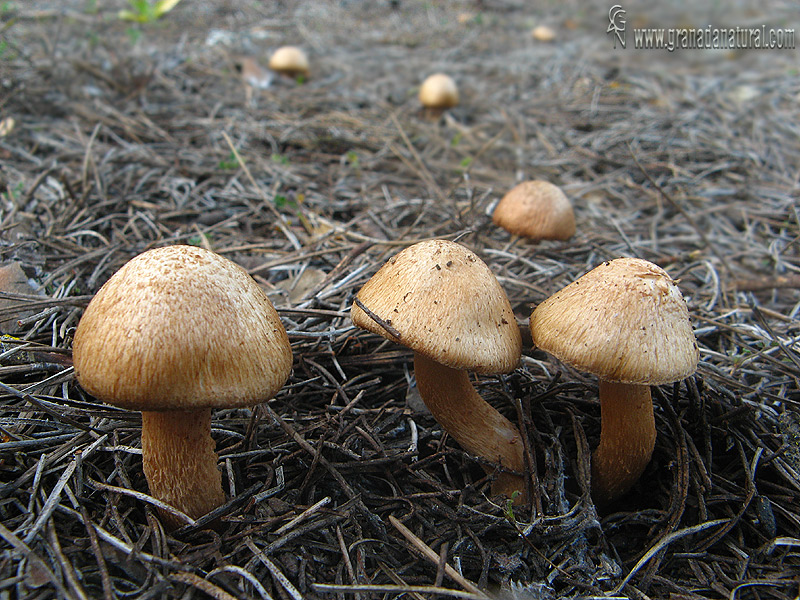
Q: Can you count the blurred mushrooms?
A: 4